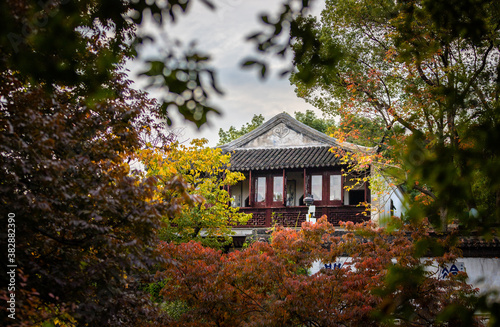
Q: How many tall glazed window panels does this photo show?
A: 4